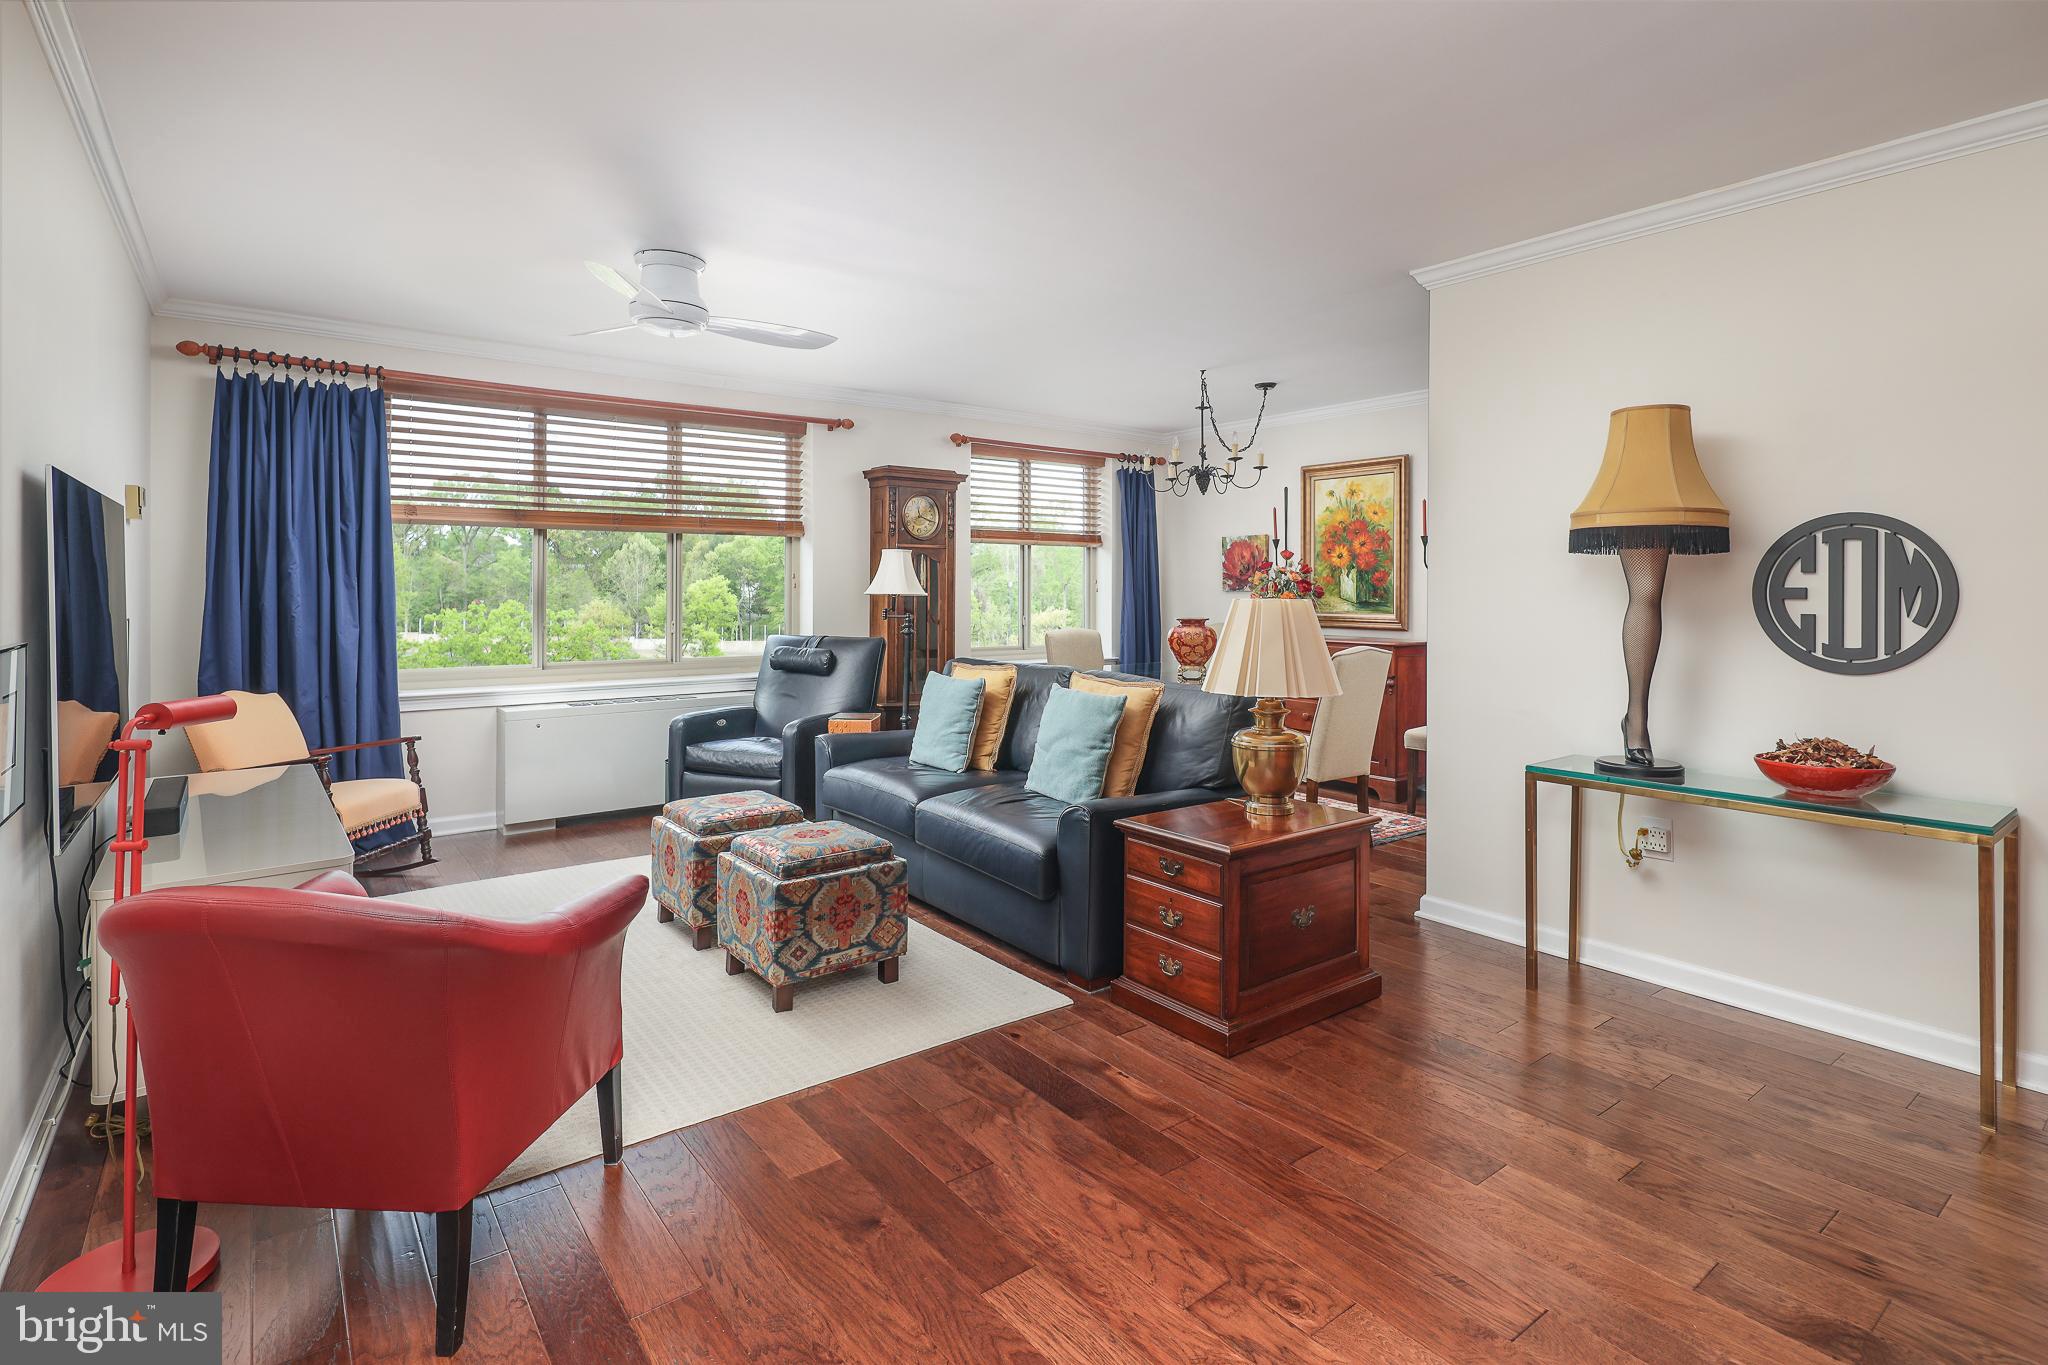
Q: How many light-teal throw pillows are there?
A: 2